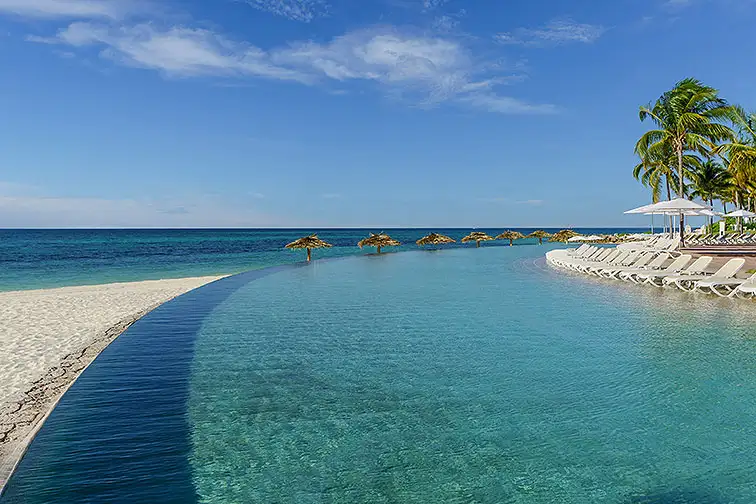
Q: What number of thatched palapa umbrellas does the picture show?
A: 7